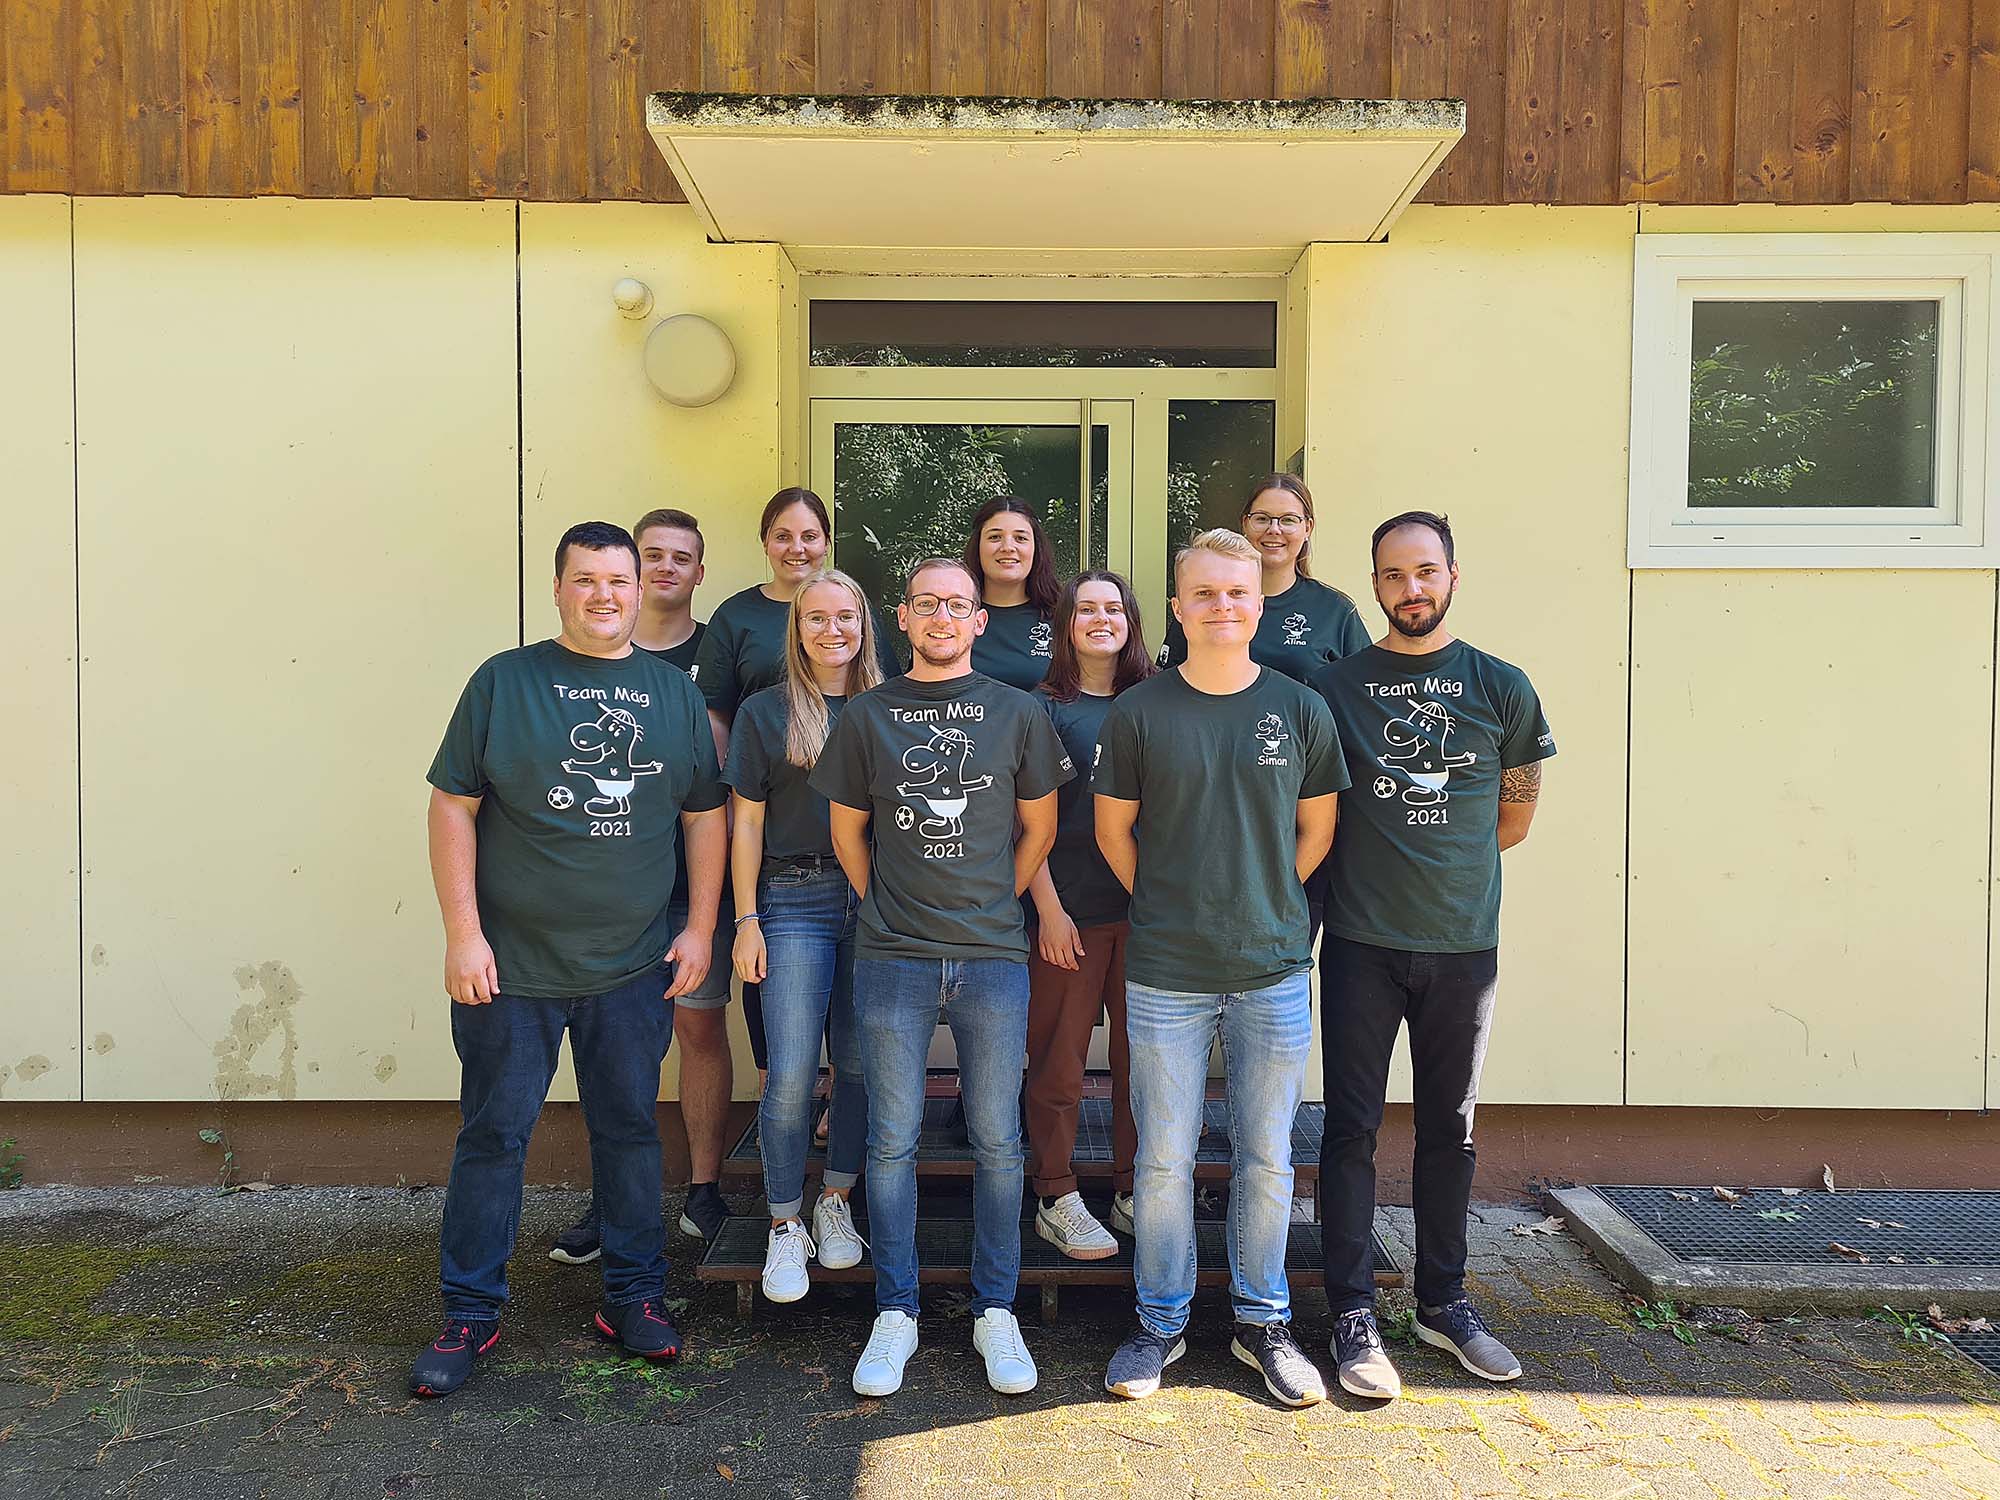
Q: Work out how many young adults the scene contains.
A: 10